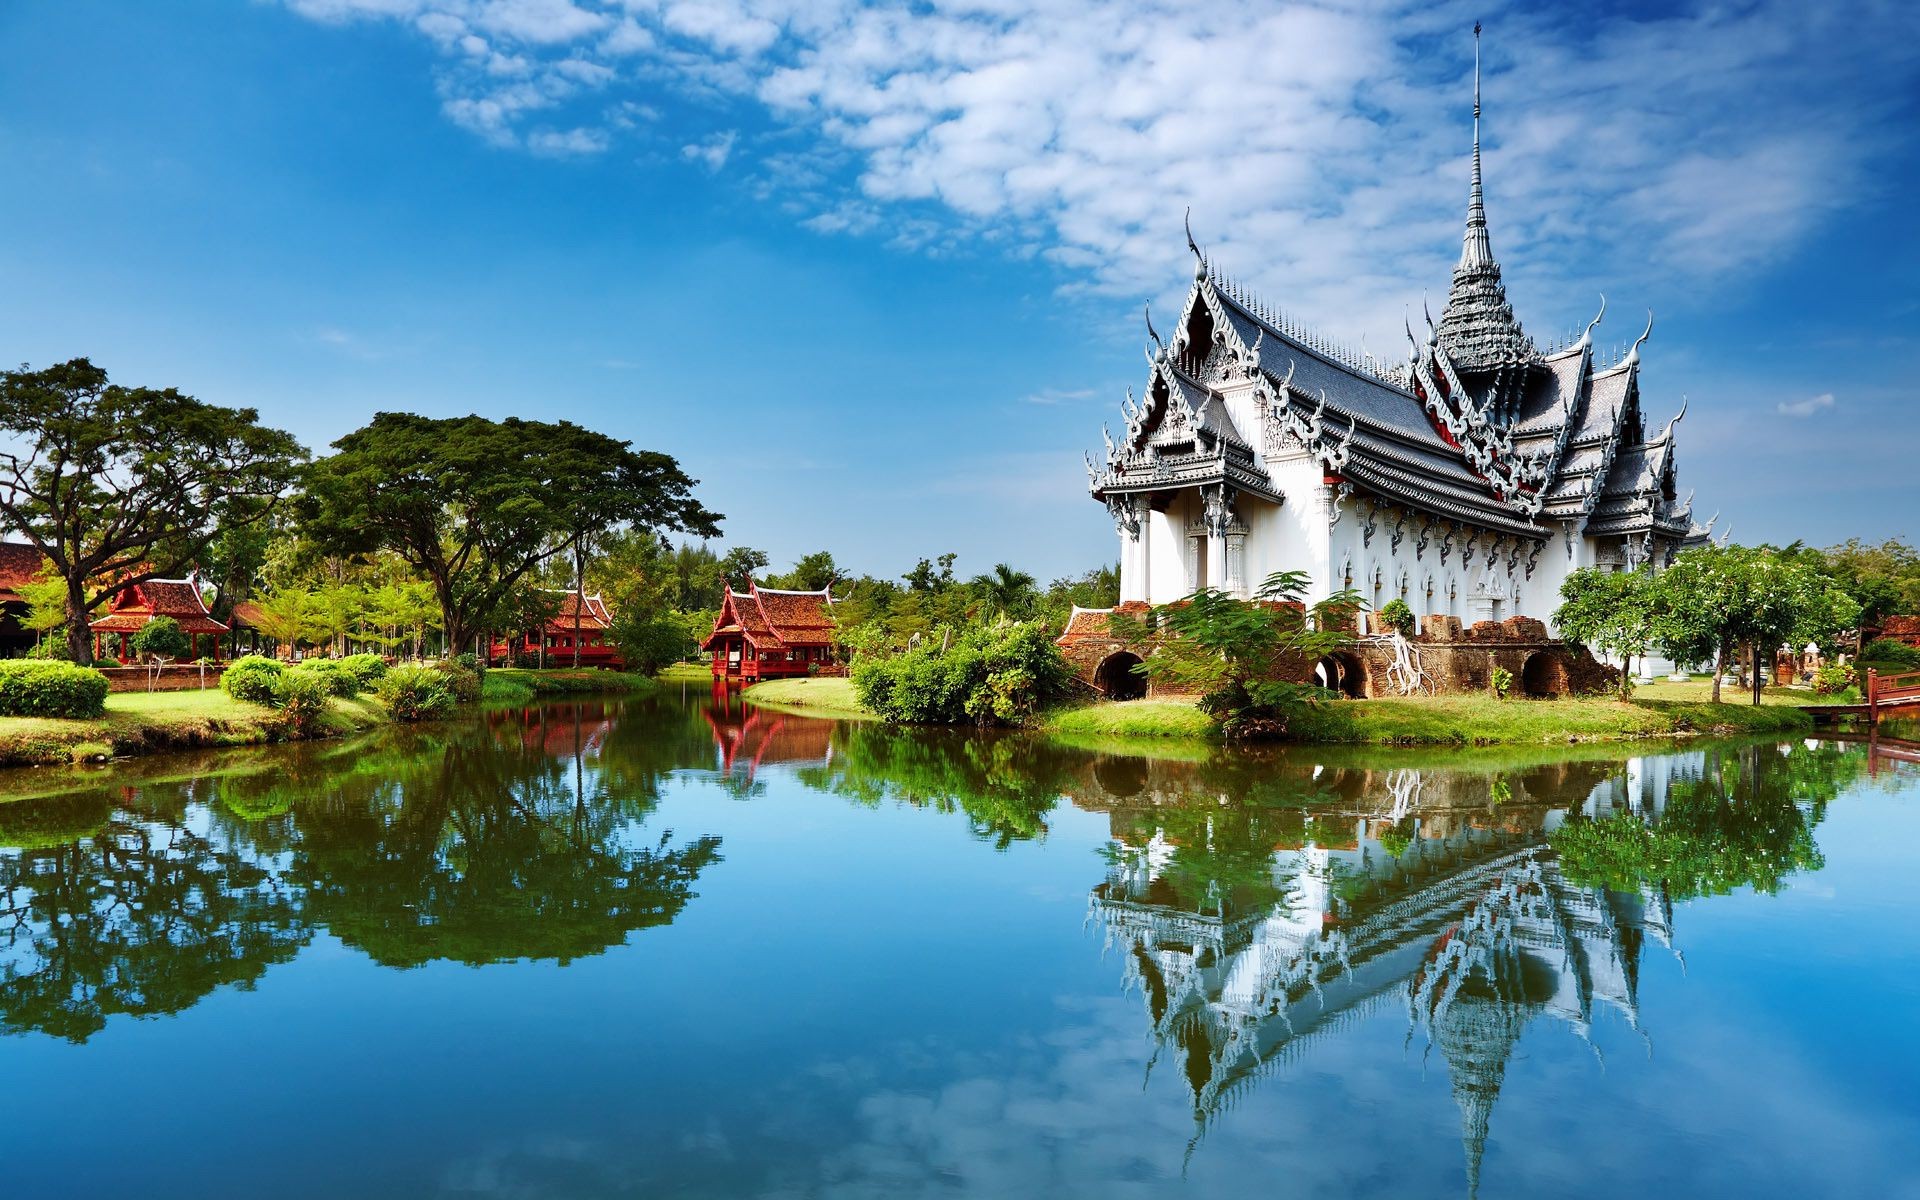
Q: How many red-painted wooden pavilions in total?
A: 3